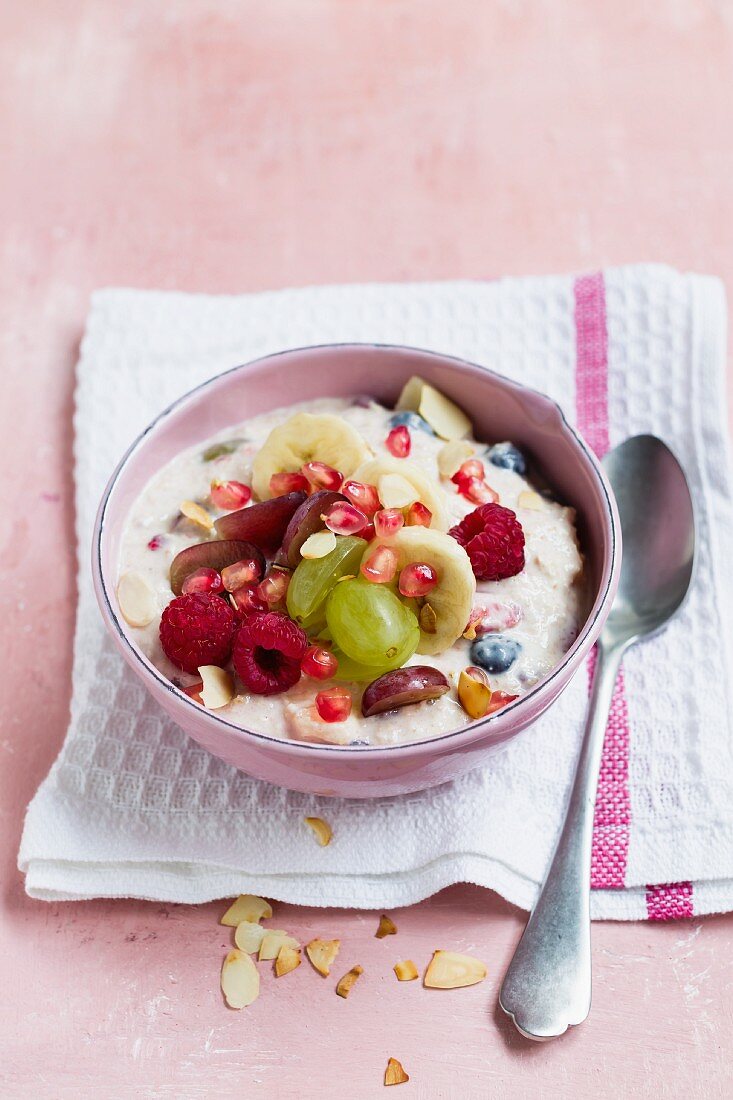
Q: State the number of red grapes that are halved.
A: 4